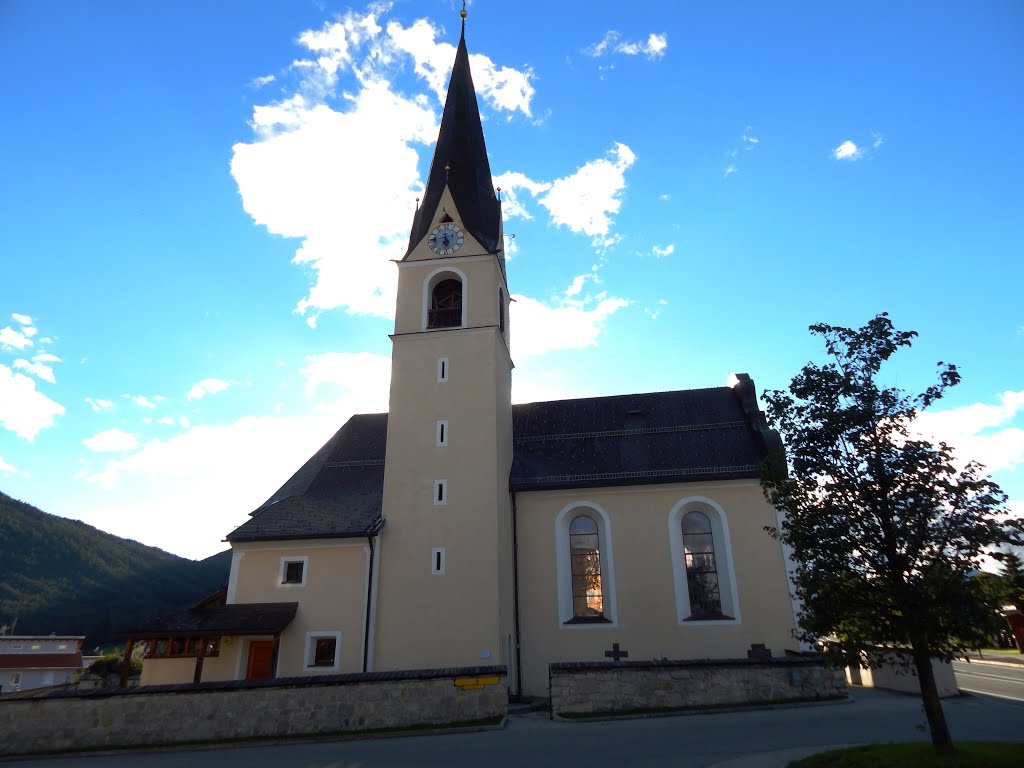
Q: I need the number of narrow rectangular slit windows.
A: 4